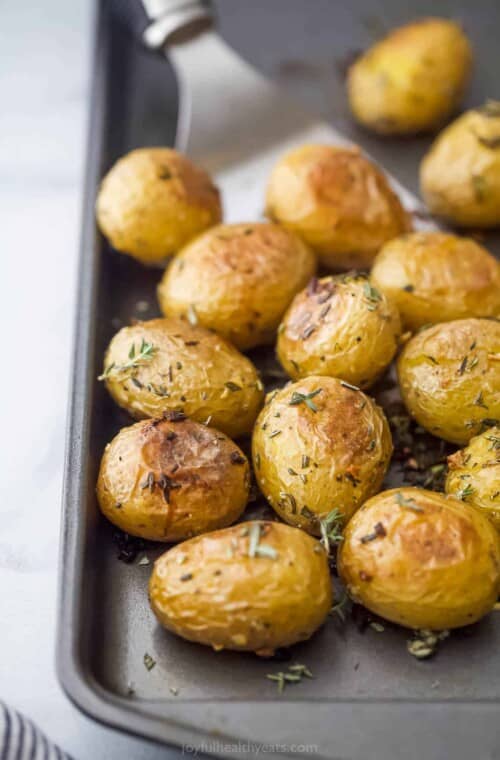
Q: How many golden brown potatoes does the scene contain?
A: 14